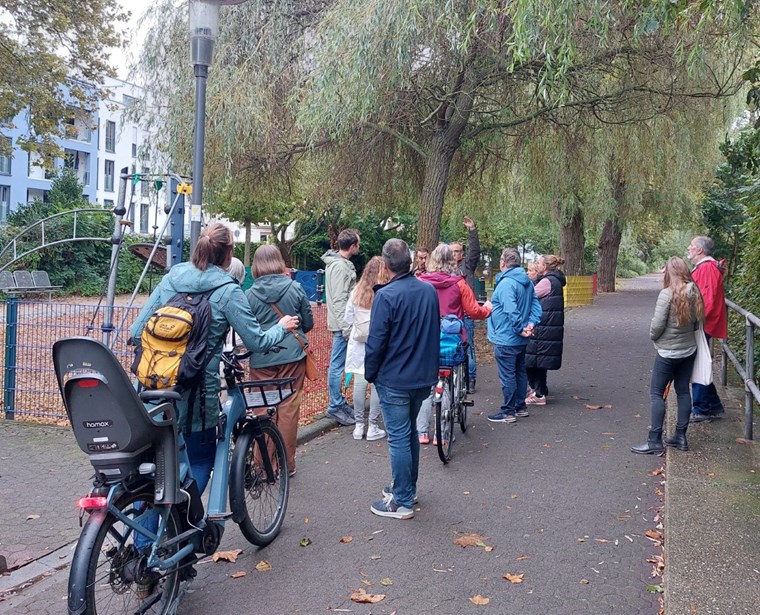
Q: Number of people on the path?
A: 14